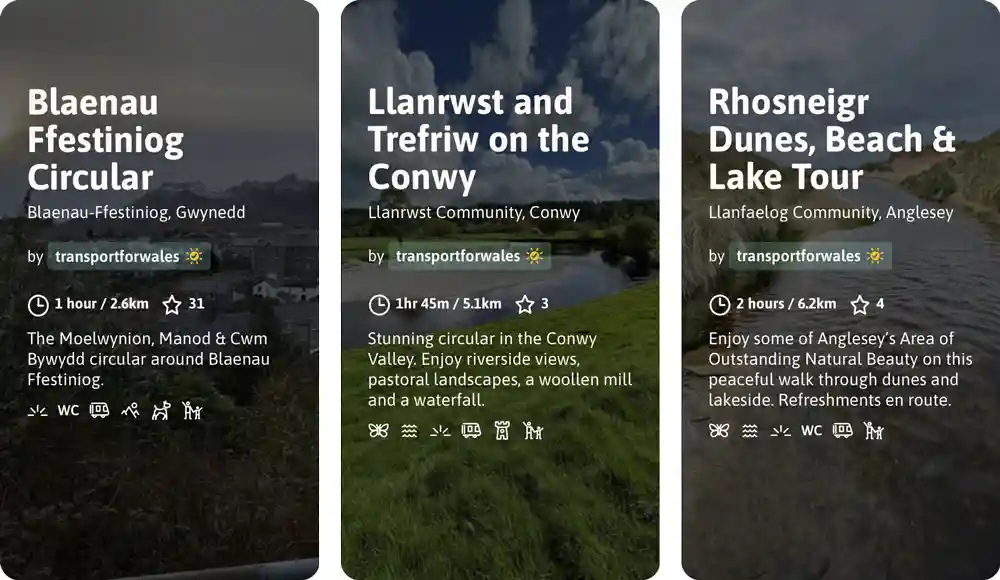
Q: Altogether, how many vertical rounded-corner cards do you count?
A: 3